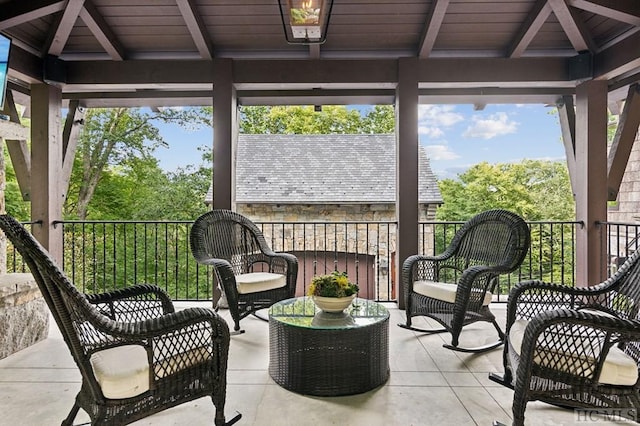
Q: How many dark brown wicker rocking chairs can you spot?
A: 4